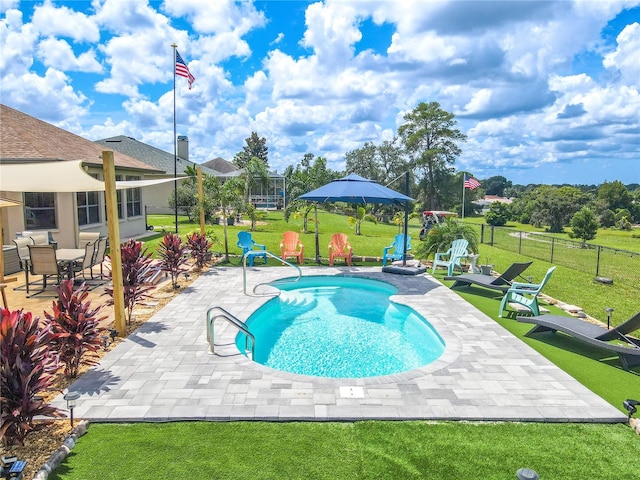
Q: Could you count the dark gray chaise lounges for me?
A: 2